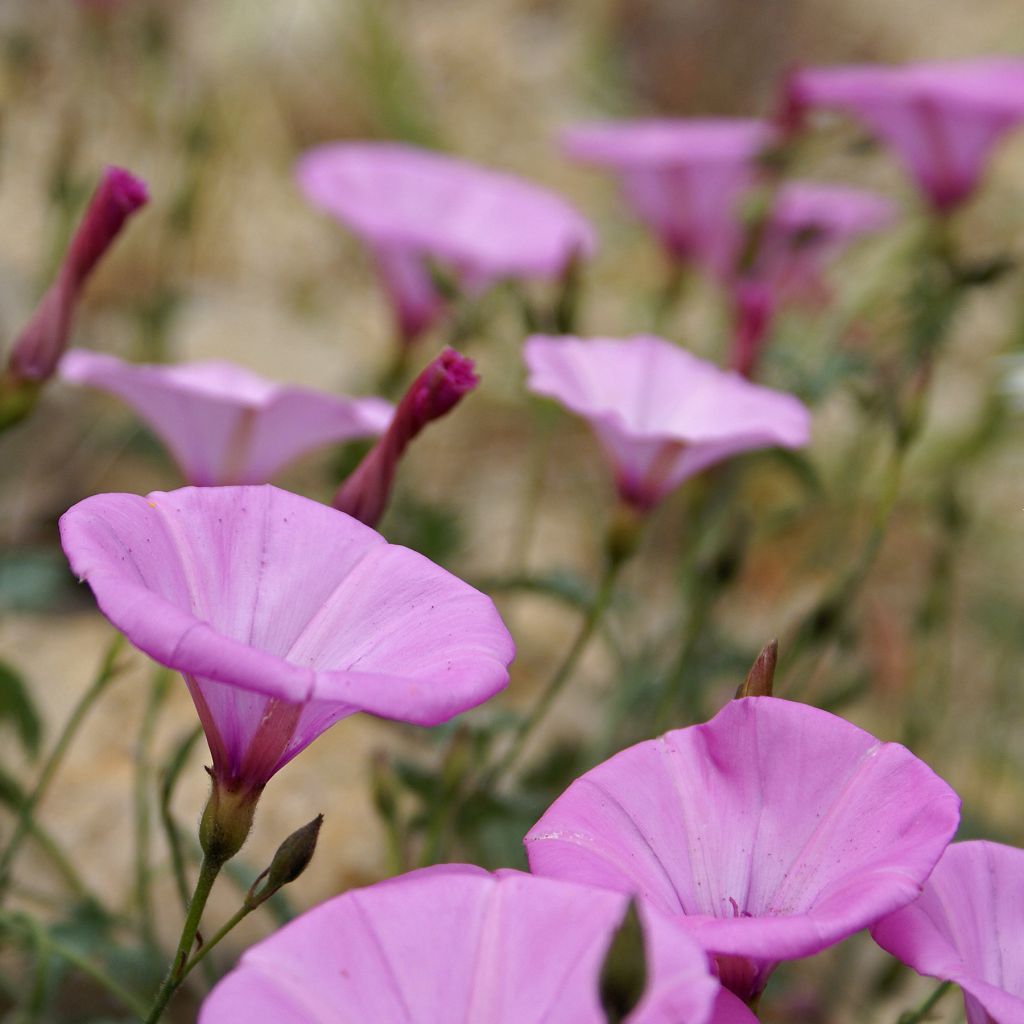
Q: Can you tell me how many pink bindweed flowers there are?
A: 10